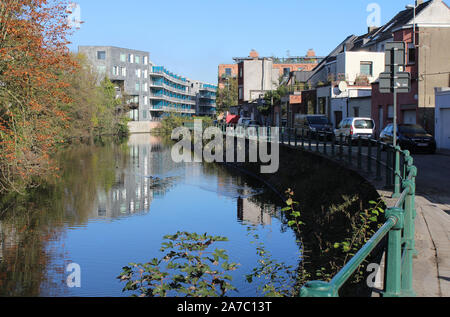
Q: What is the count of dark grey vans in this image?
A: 1